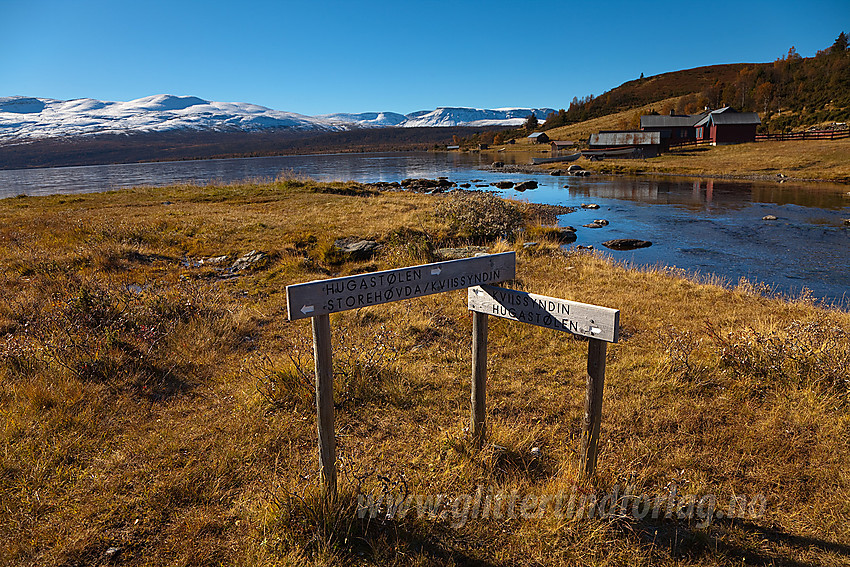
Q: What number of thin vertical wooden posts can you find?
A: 3